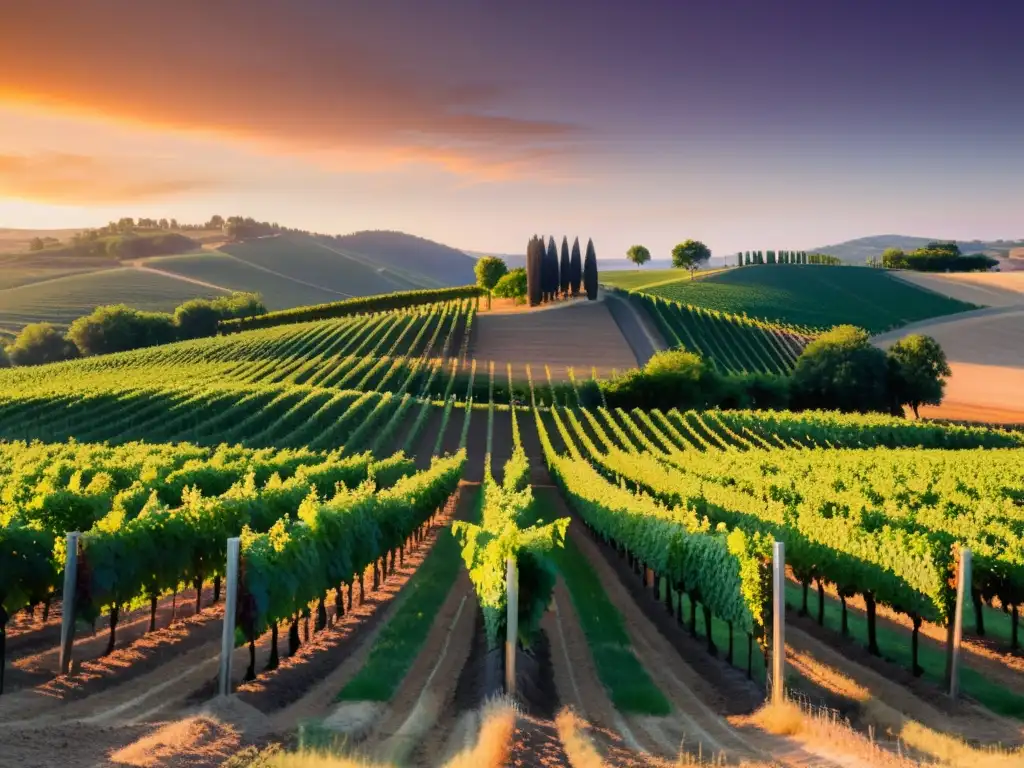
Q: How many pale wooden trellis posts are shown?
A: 5